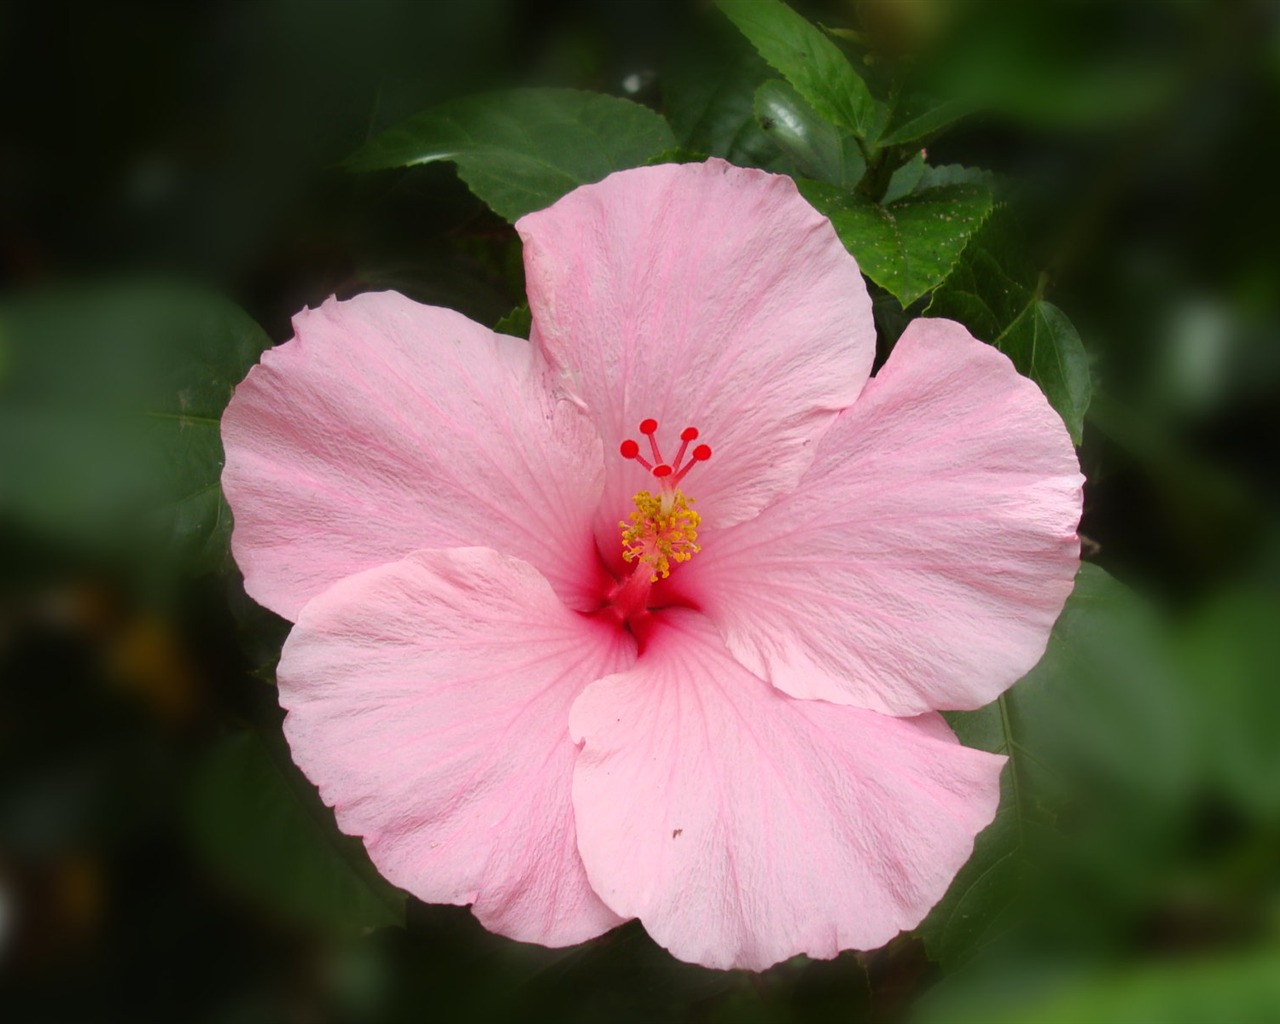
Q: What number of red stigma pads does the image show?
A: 5